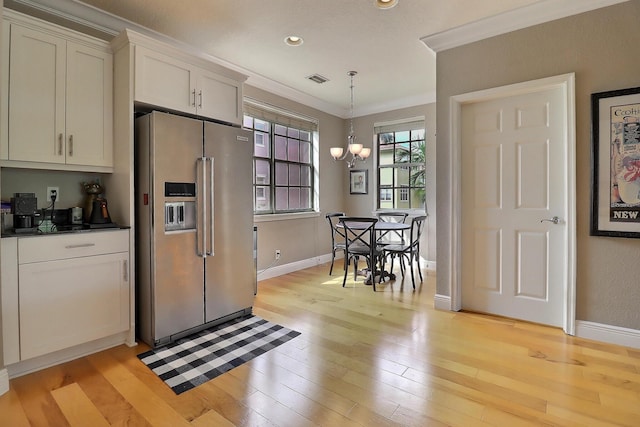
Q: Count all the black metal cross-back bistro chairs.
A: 4